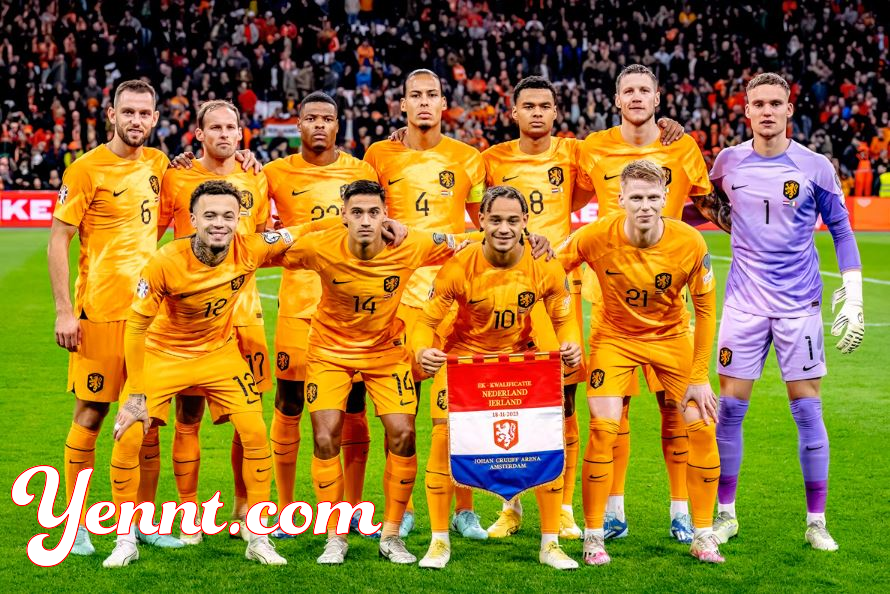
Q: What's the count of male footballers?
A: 11